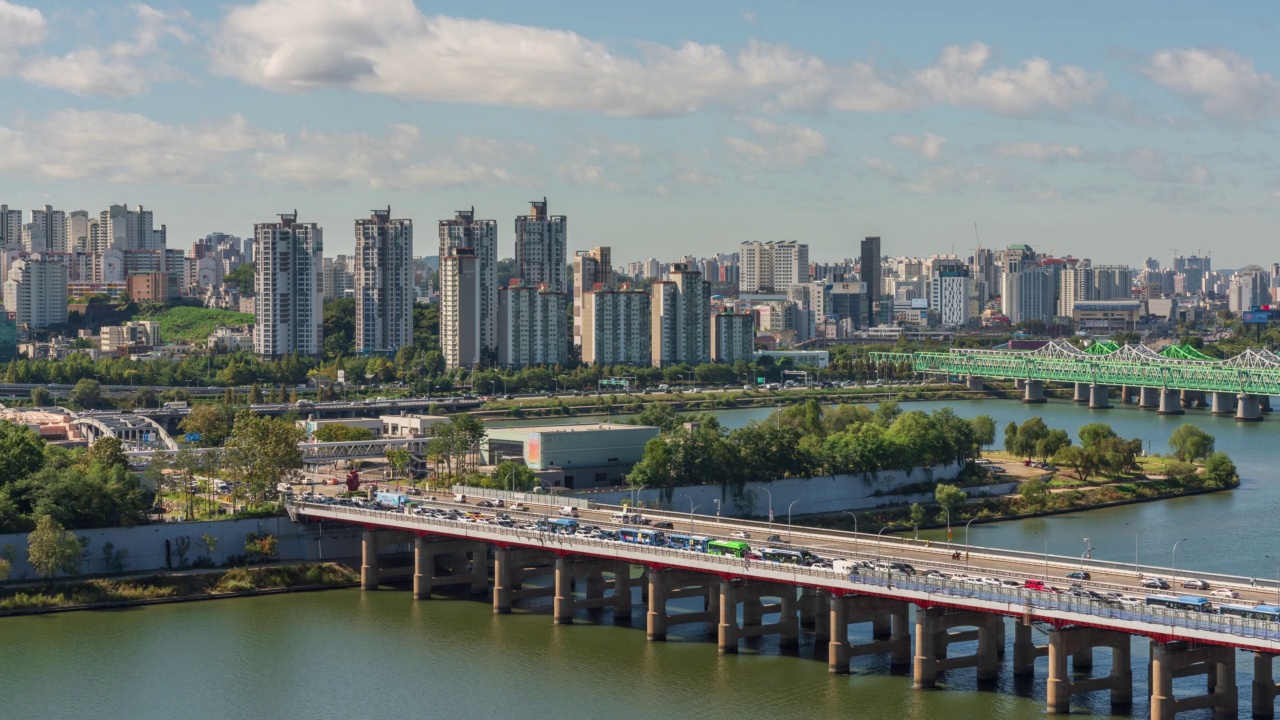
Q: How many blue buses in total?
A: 5